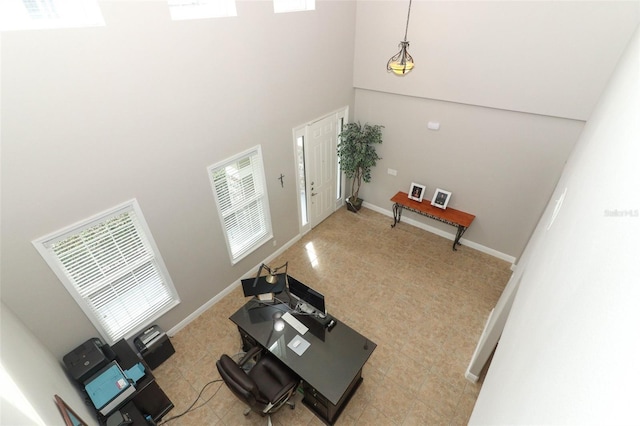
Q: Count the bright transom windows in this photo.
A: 3